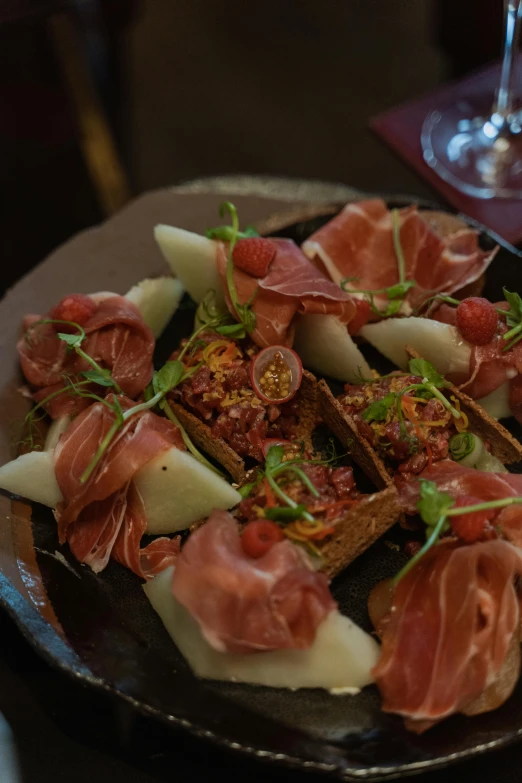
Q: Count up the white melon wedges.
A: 5